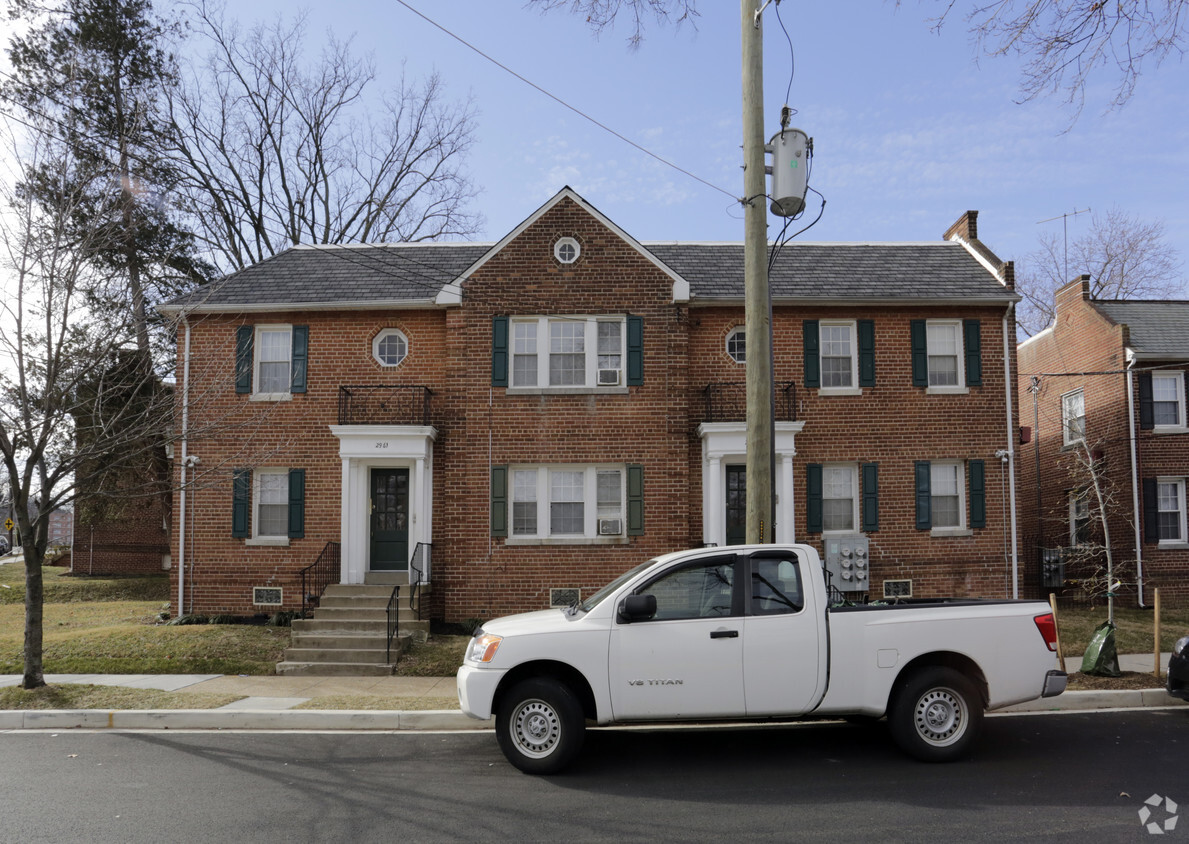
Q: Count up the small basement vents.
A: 3